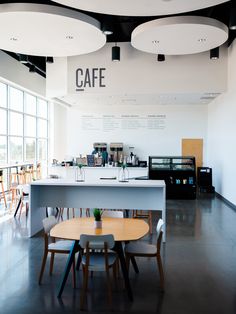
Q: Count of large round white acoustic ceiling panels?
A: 3